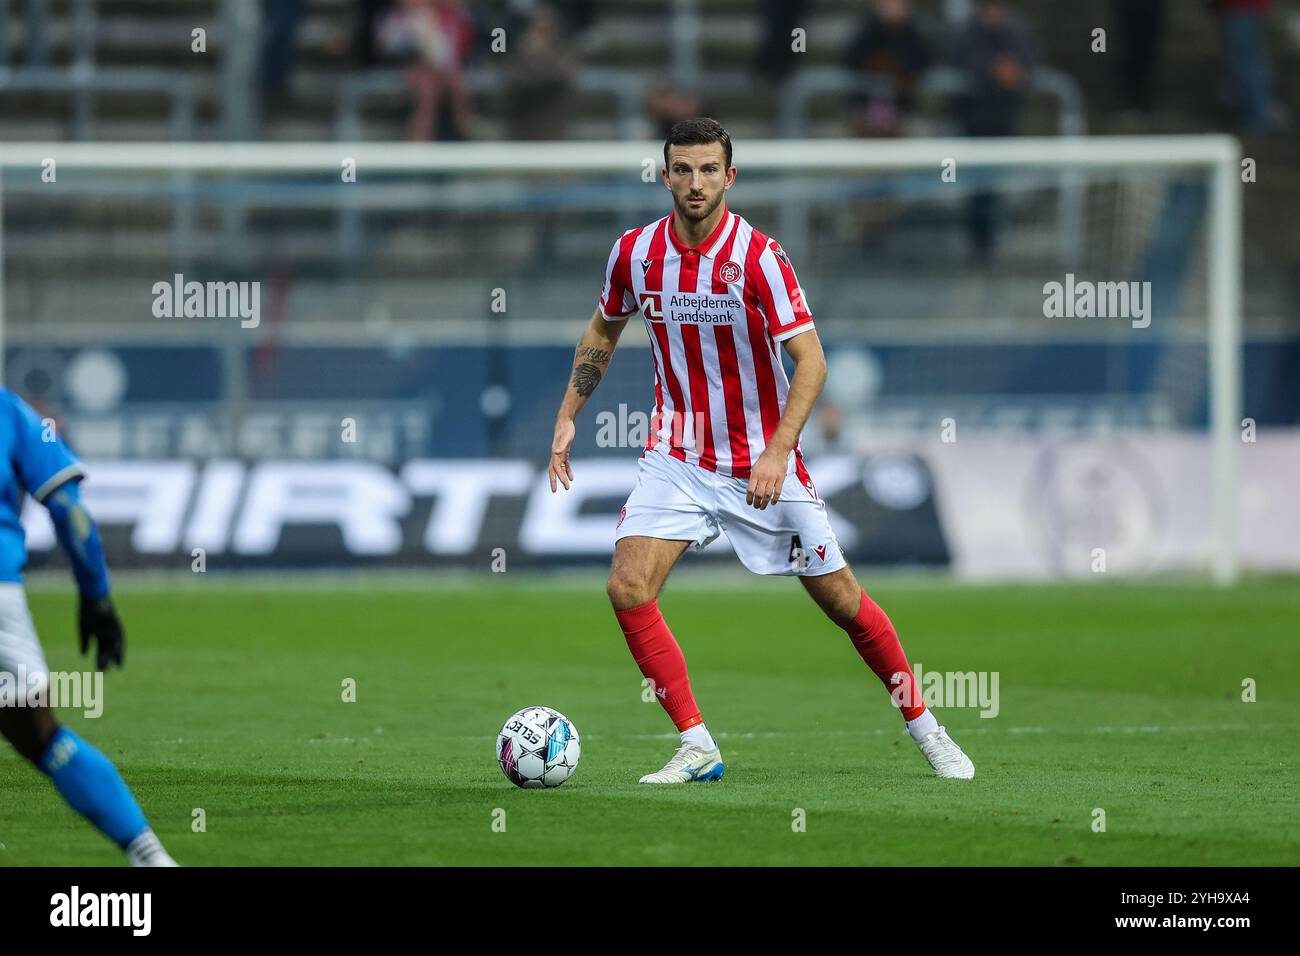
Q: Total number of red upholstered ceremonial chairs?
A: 0